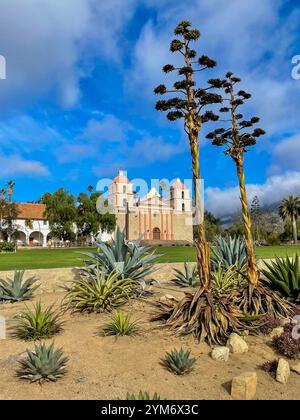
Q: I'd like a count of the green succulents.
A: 12